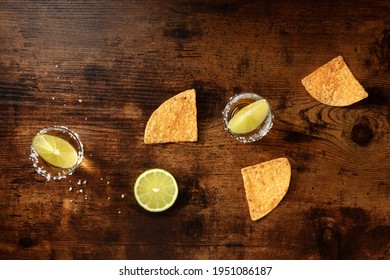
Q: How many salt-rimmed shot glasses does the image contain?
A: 2